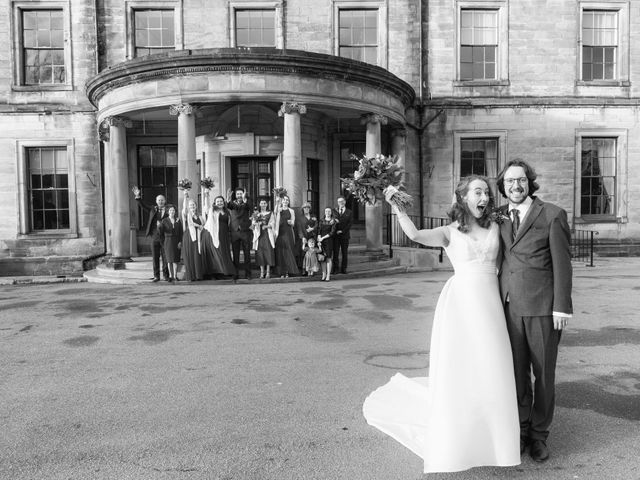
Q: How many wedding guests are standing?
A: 11